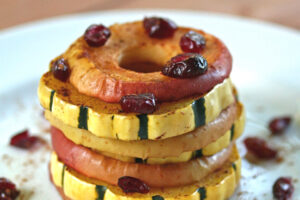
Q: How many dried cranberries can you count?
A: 12